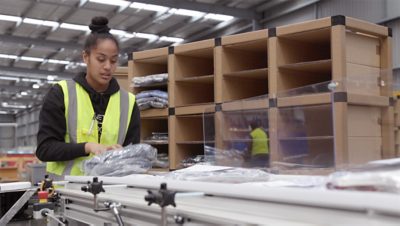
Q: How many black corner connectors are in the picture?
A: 11